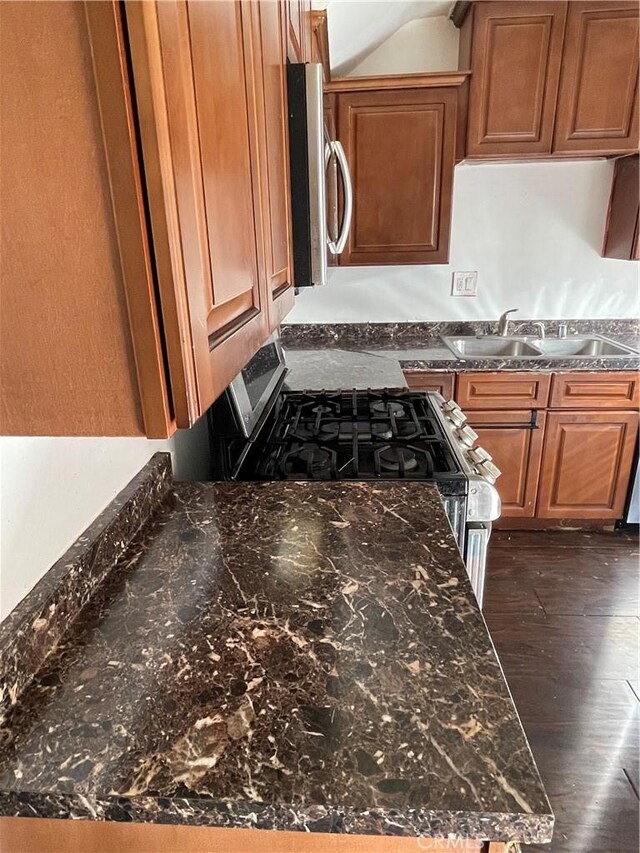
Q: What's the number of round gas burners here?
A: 4